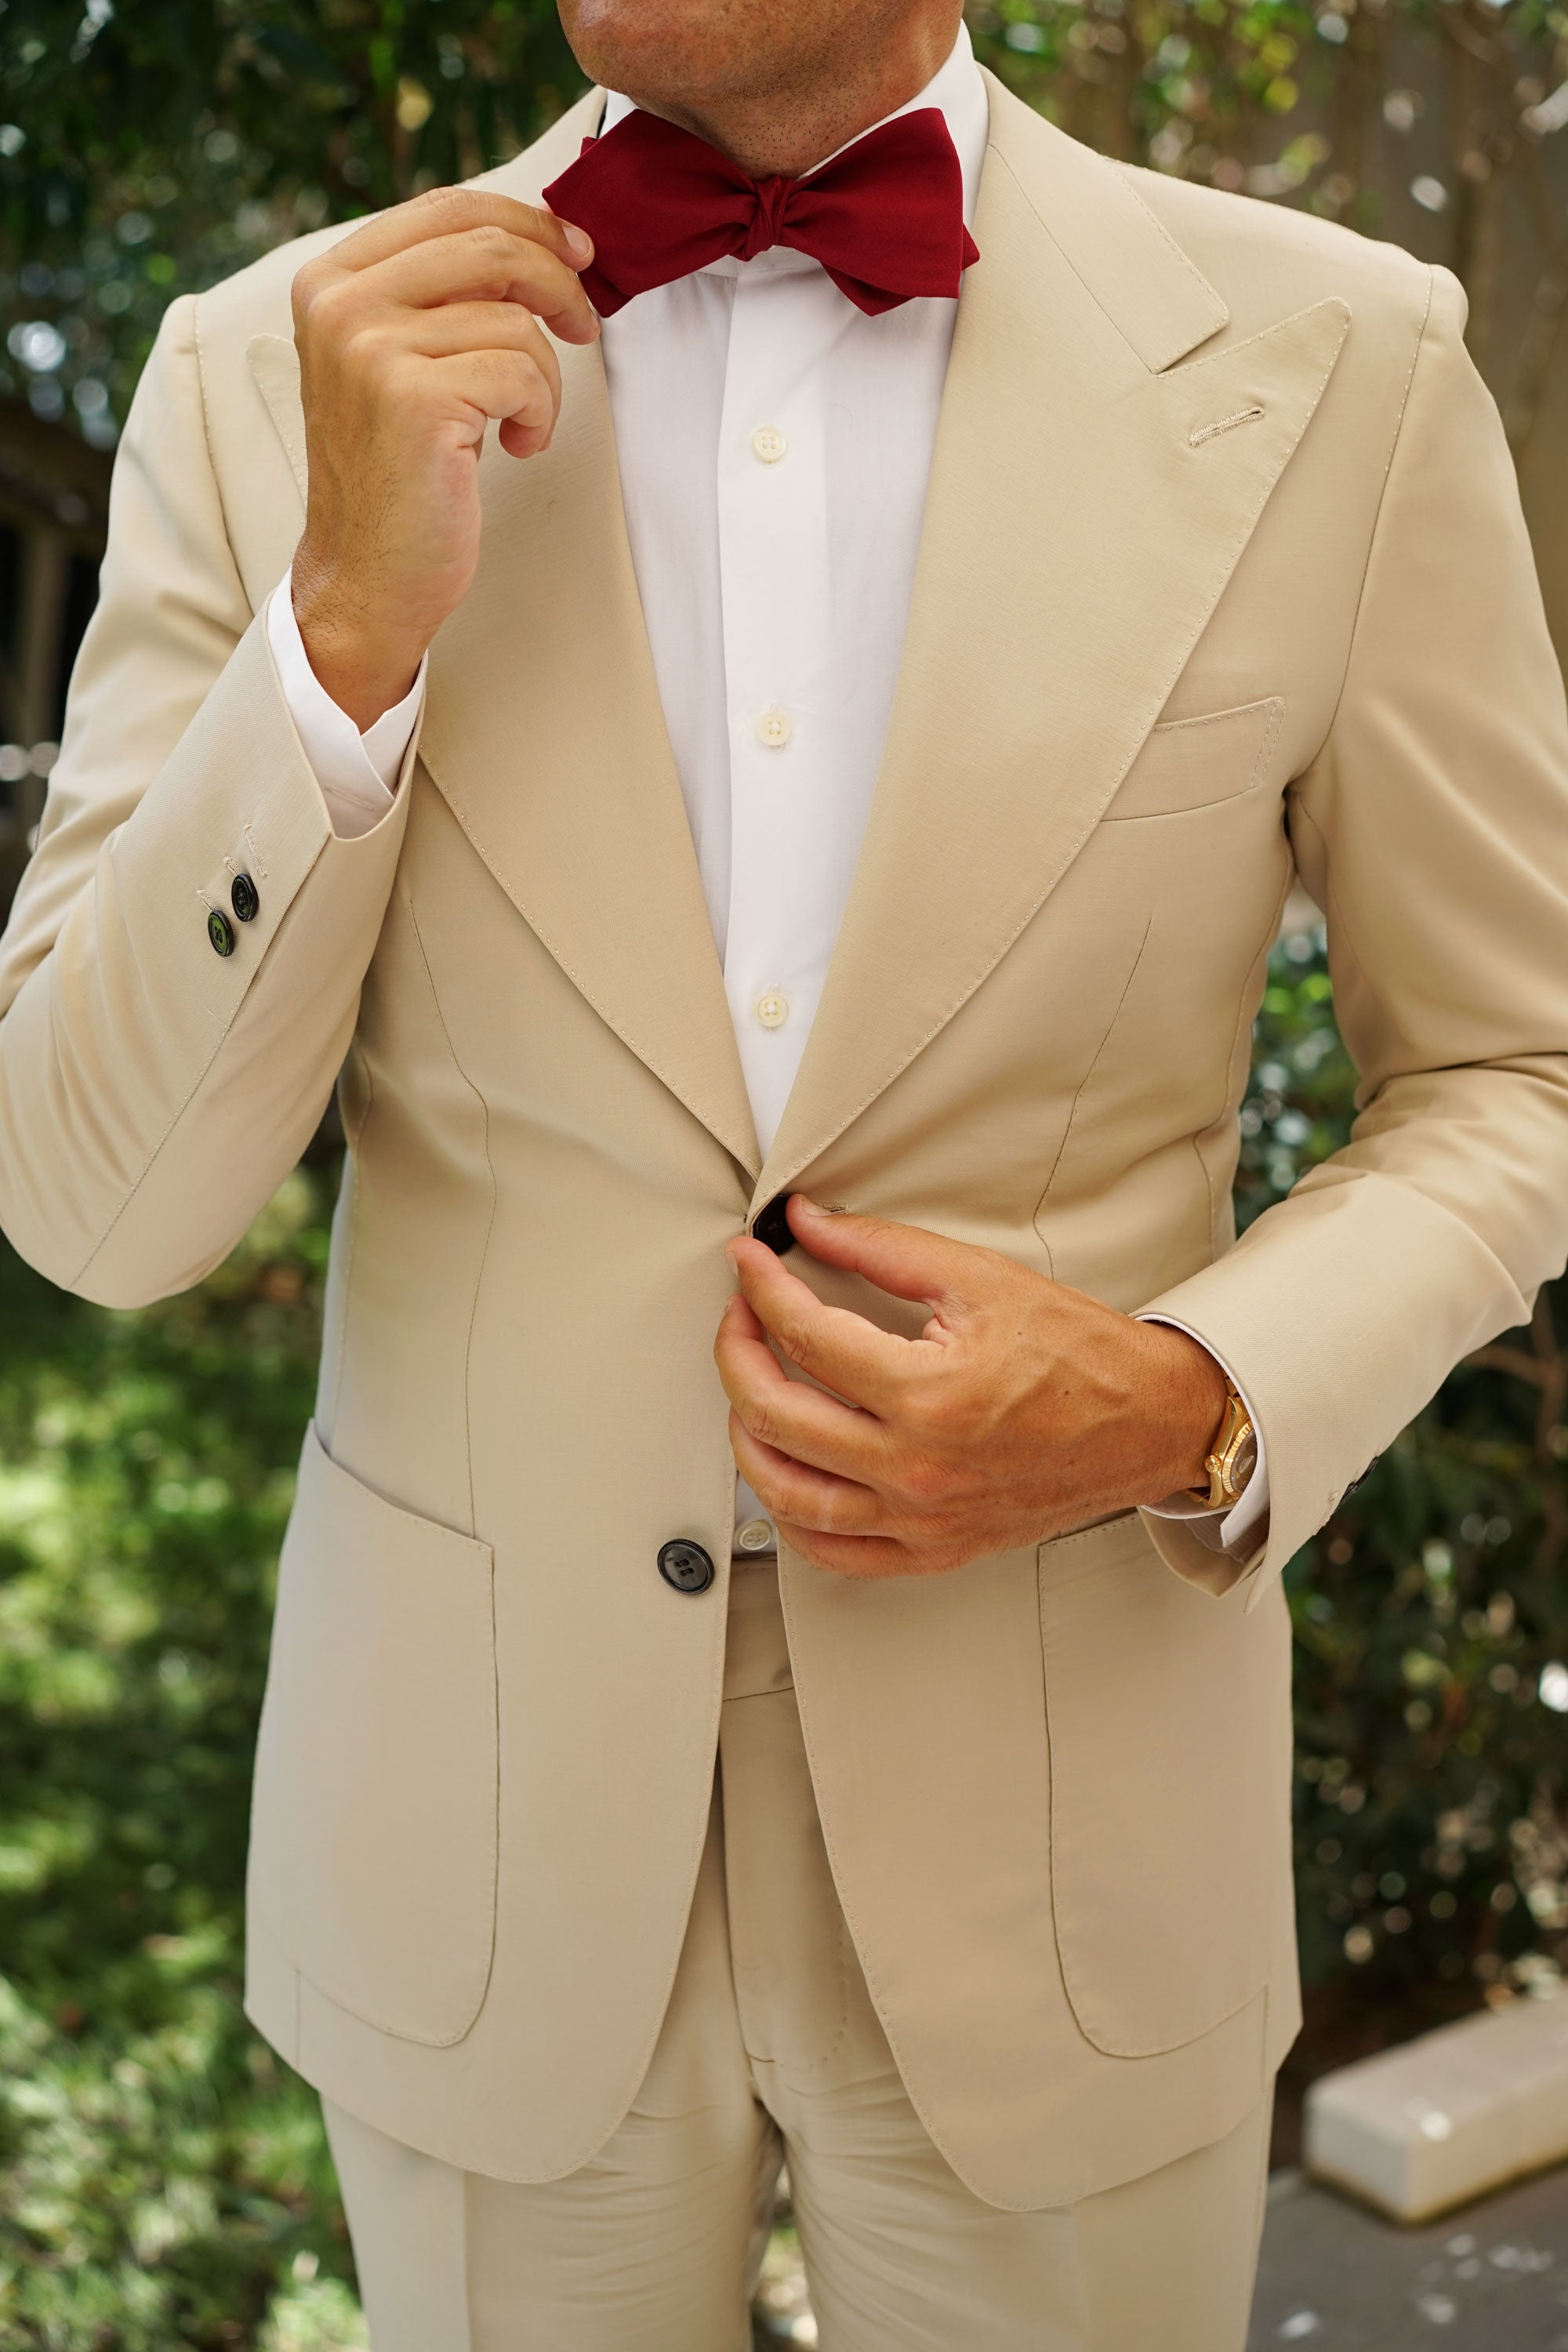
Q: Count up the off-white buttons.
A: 4